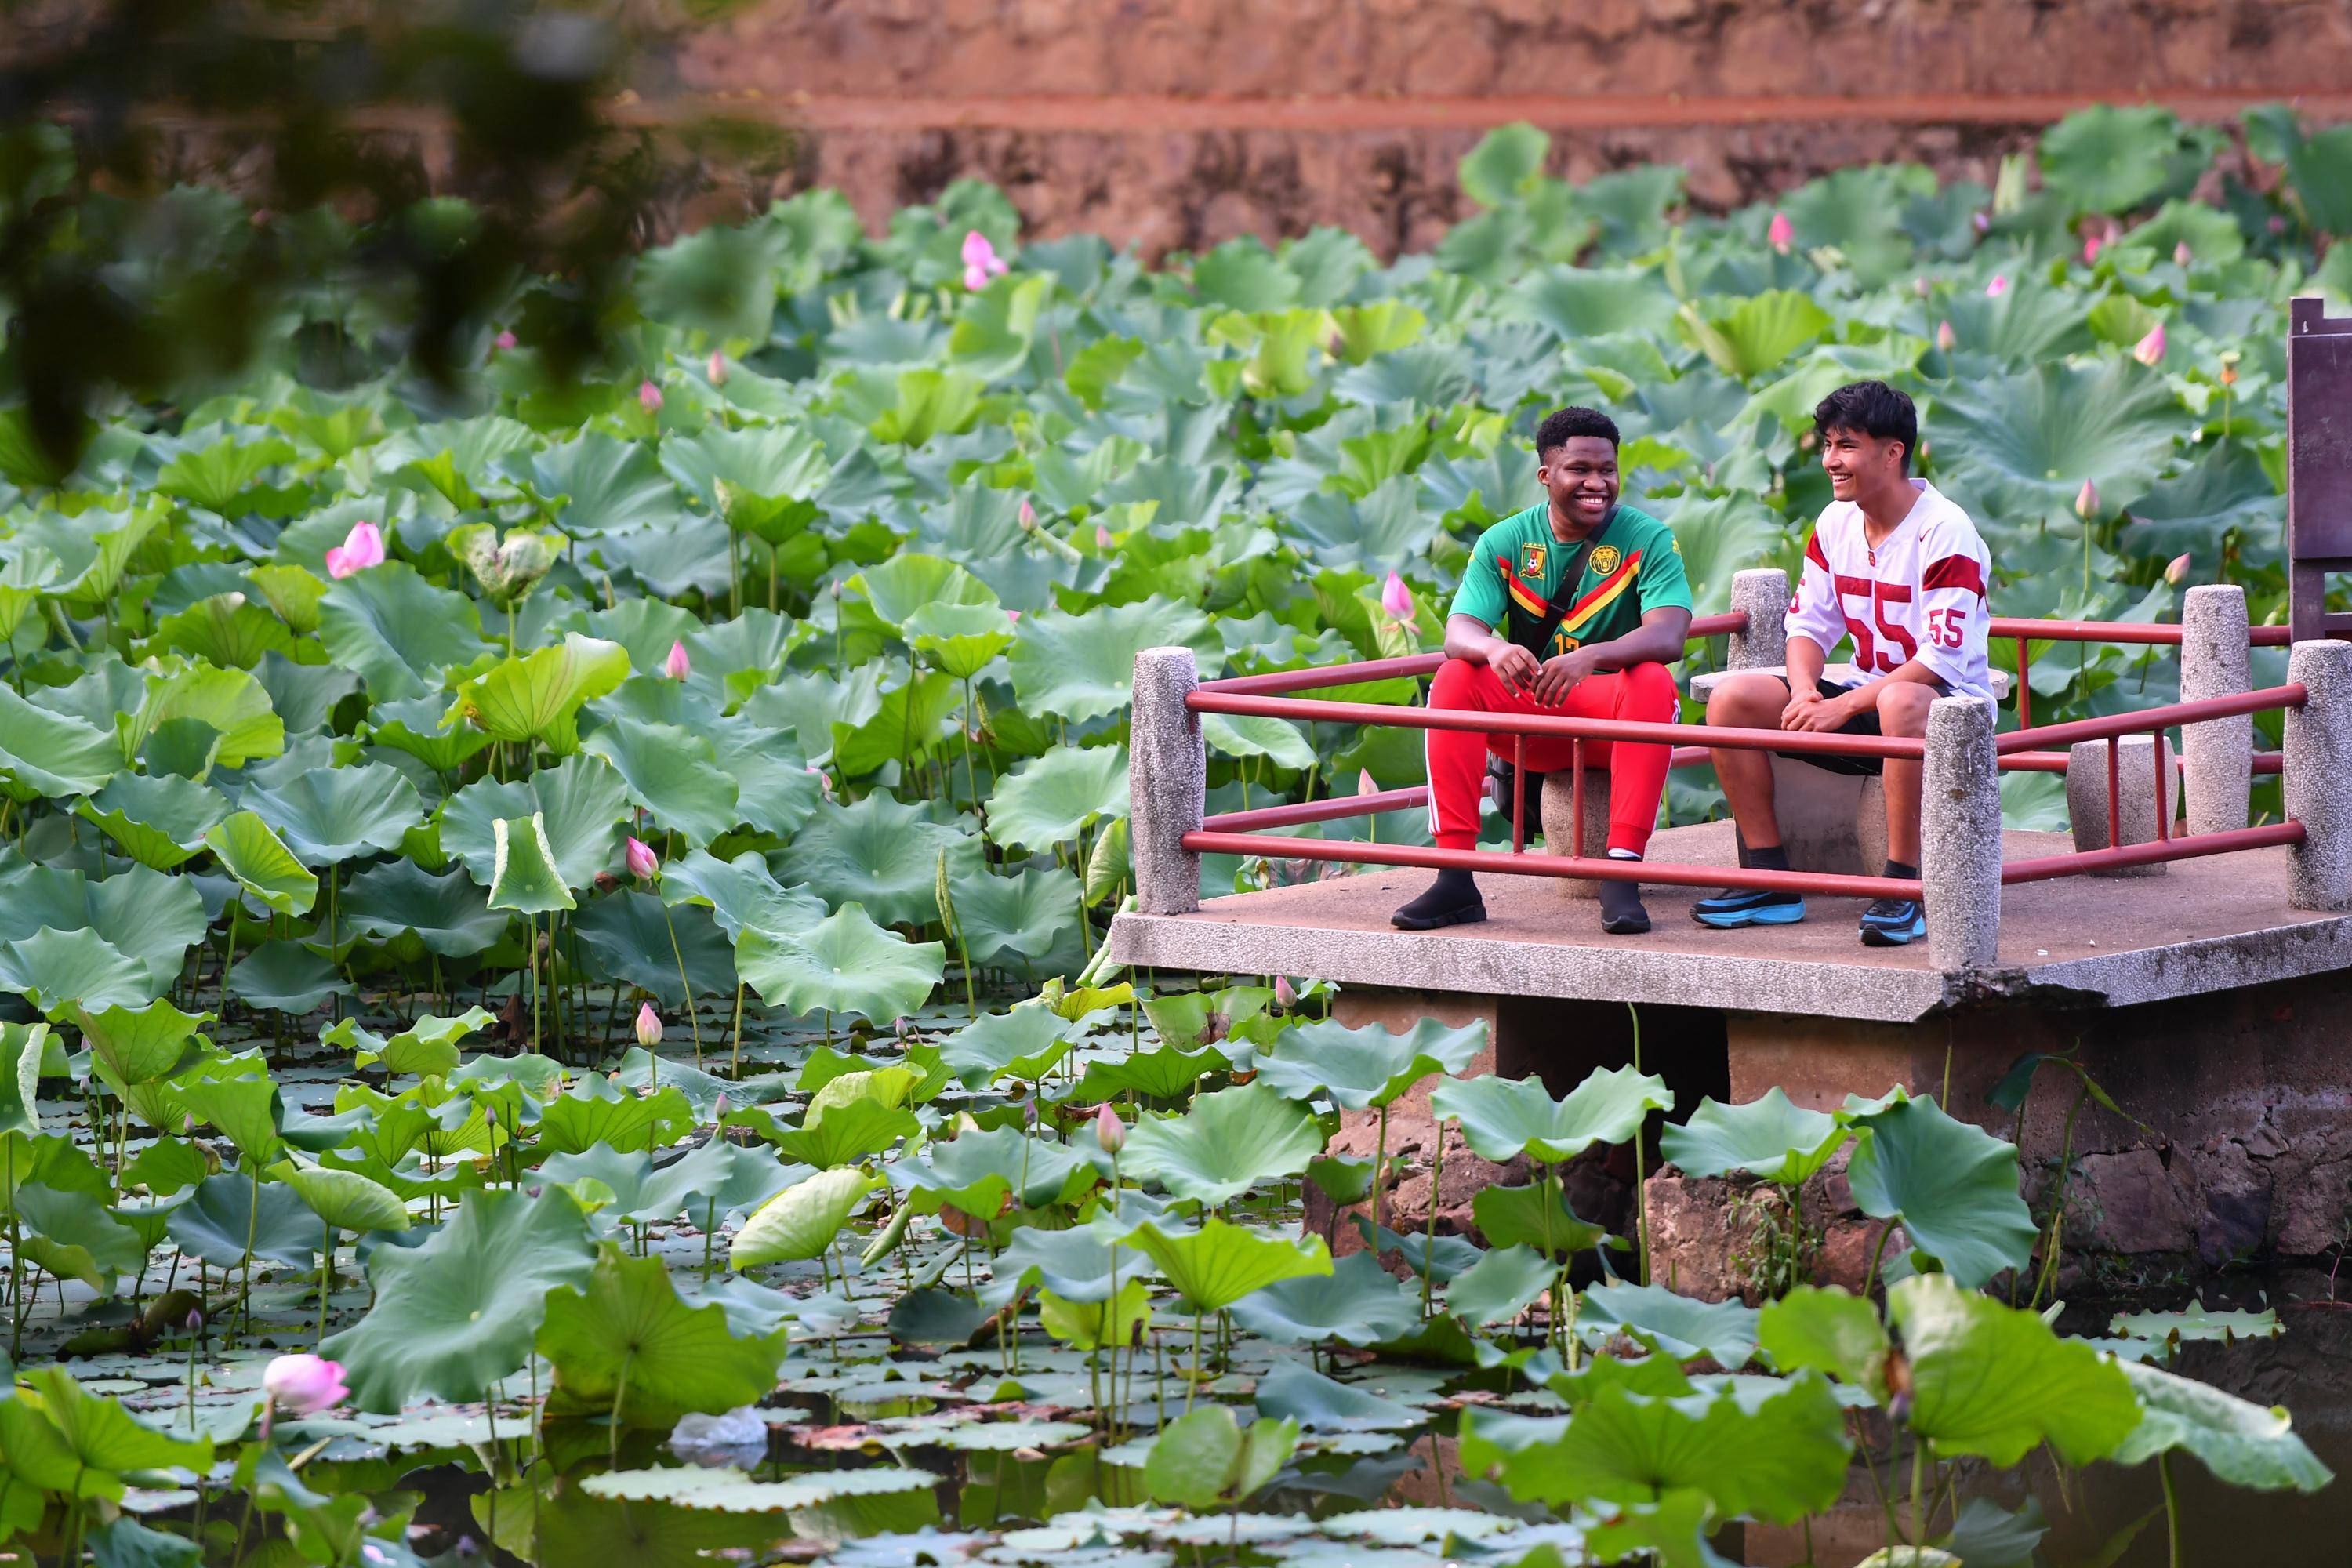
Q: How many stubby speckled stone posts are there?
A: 5